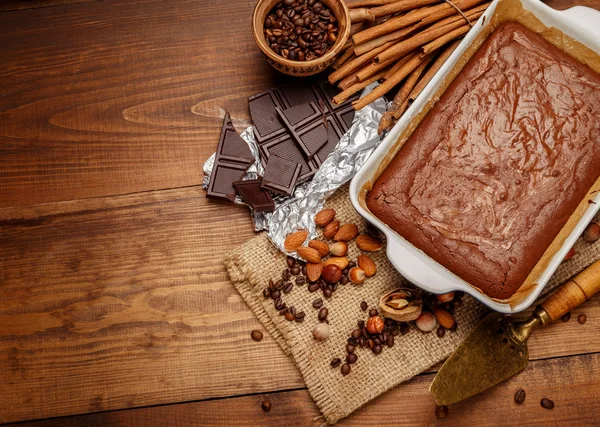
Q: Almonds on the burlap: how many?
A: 11